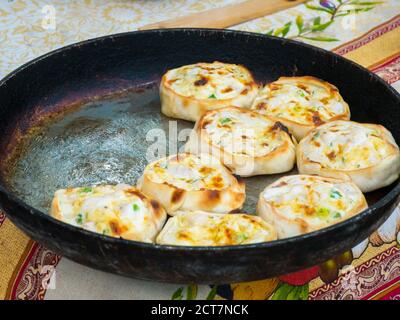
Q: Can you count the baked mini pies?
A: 8